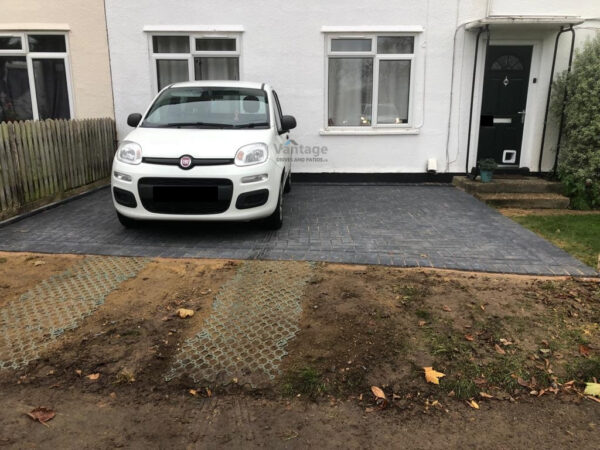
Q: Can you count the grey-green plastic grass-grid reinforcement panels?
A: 2